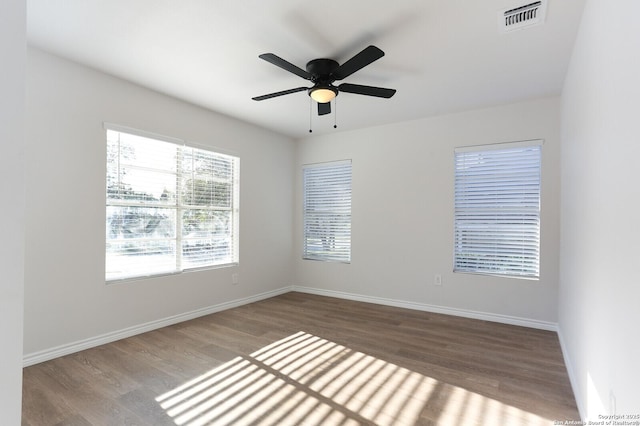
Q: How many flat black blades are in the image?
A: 5